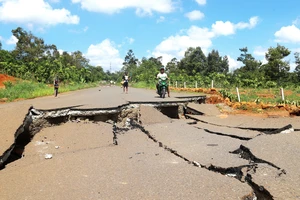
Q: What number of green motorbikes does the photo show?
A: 1